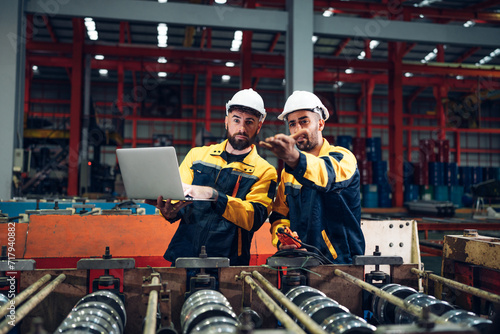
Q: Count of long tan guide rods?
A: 7